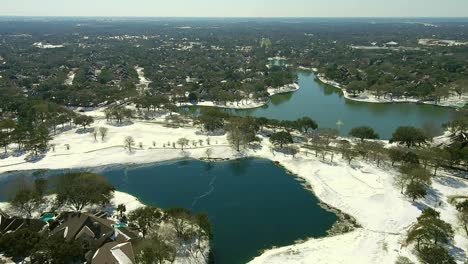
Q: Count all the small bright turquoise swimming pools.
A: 2